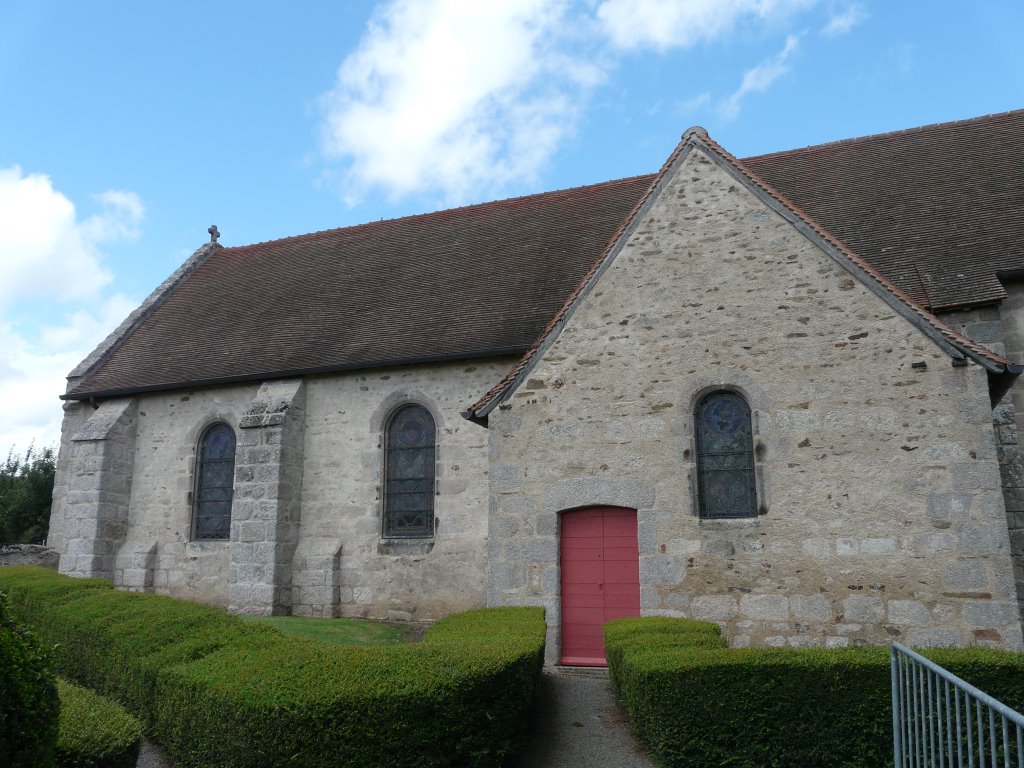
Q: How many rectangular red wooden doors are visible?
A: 1